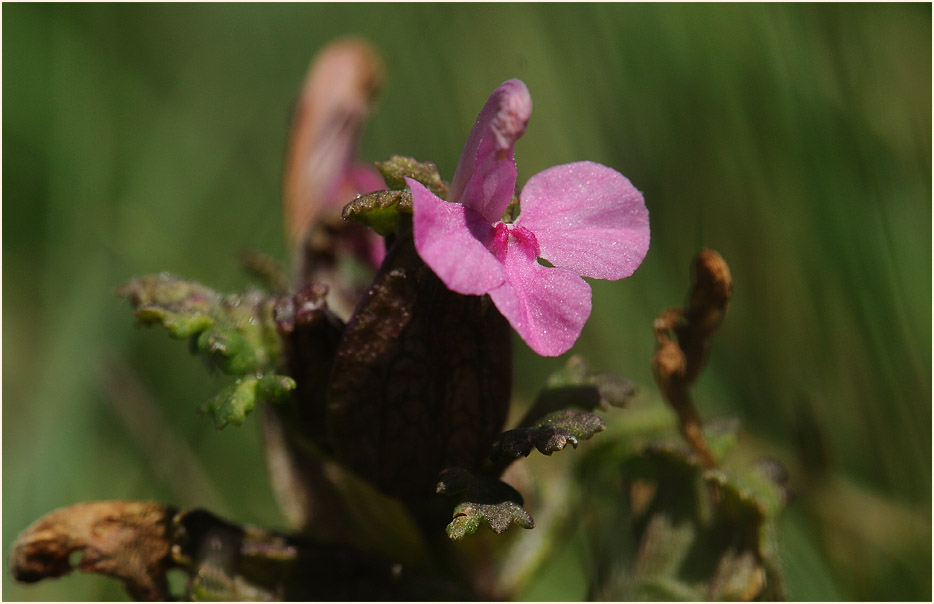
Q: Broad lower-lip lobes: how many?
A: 3